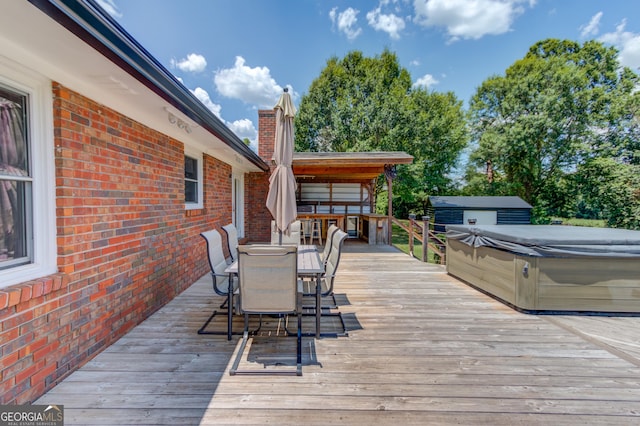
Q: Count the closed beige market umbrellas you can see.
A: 1